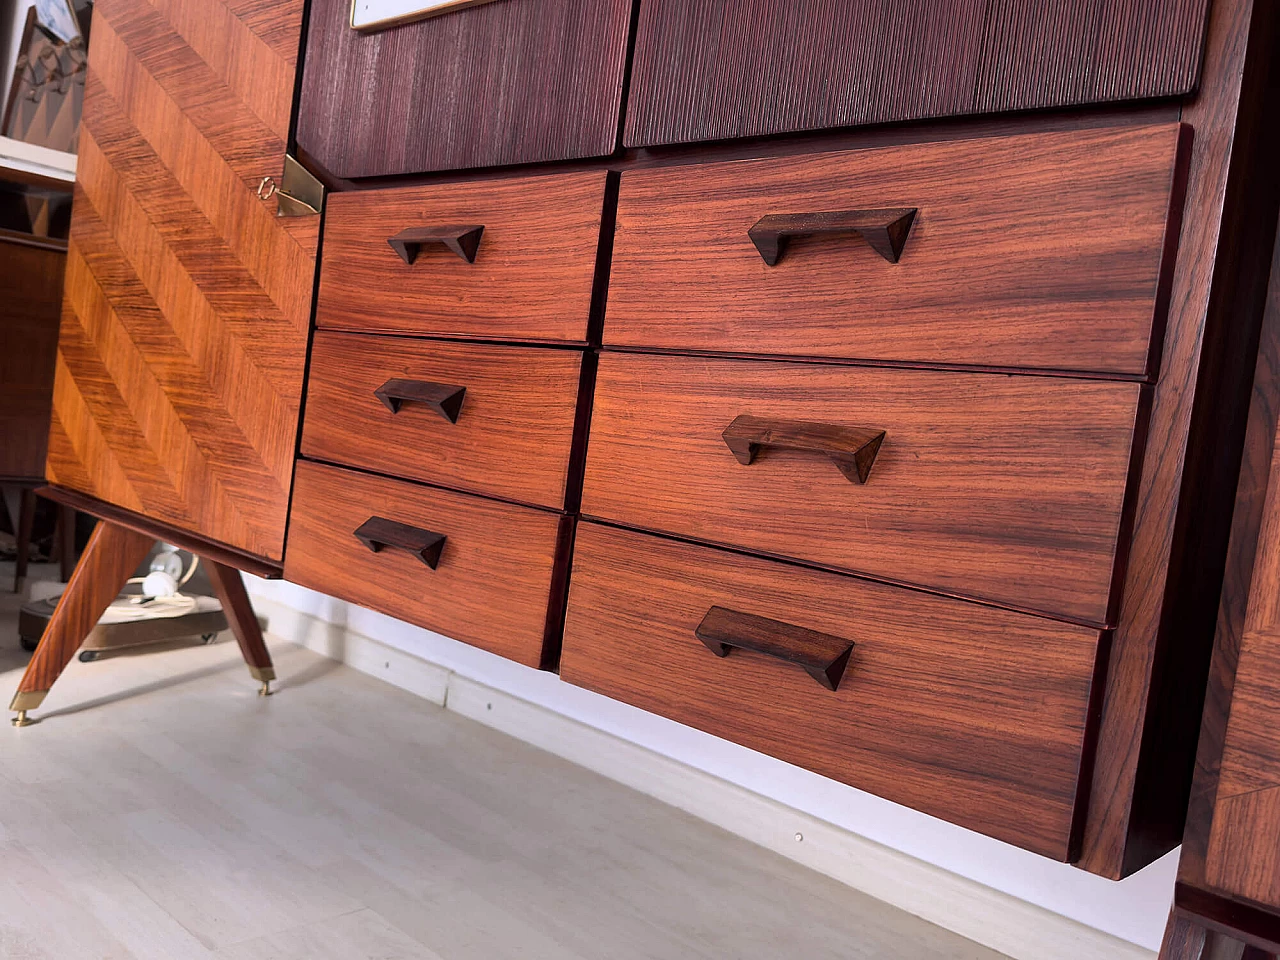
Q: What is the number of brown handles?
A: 6